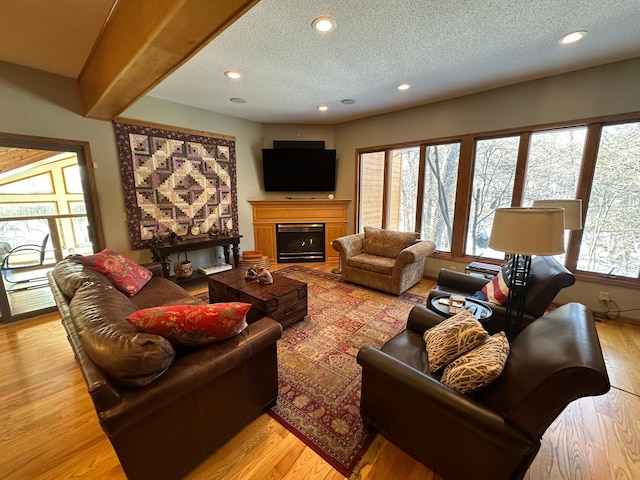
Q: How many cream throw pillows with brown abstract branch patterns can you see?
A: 2